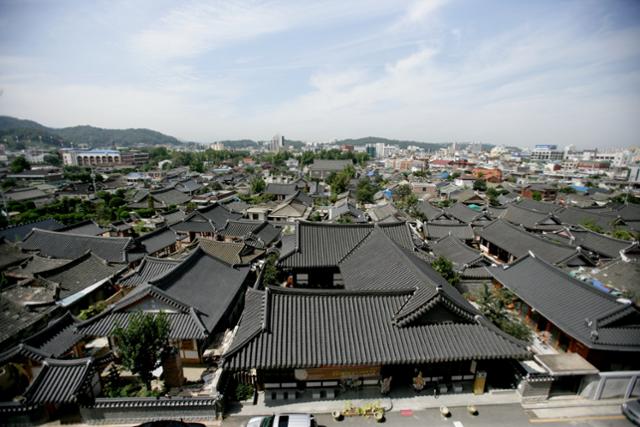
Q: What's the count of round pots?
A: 4